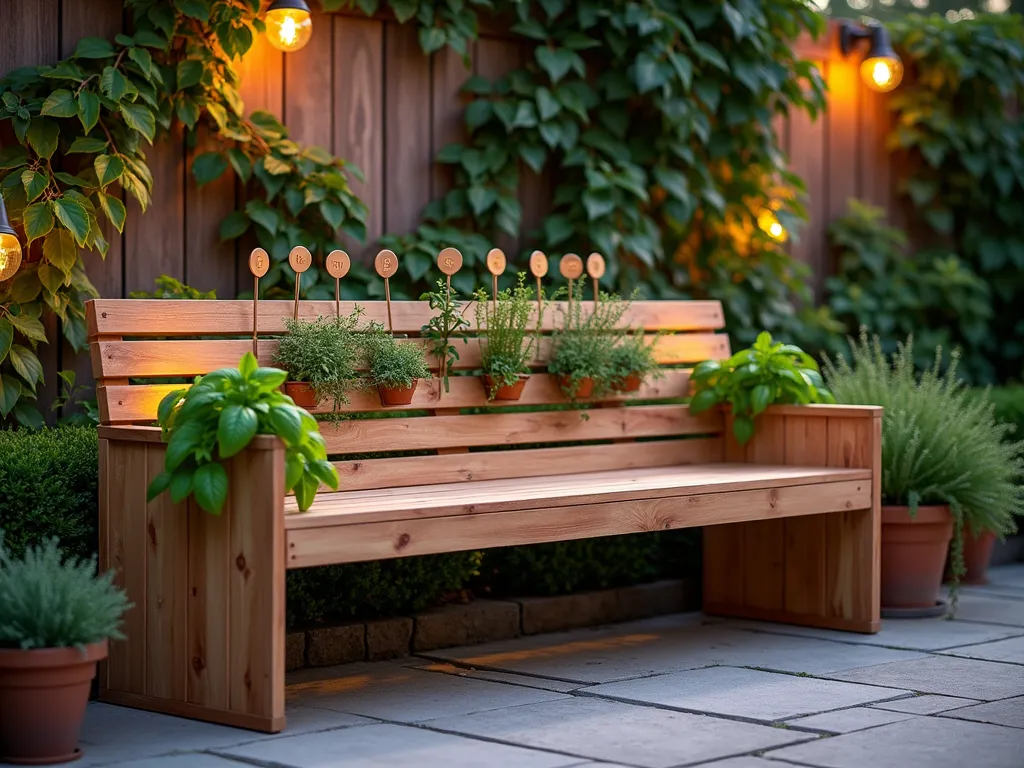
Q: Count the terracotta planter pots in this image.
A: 8